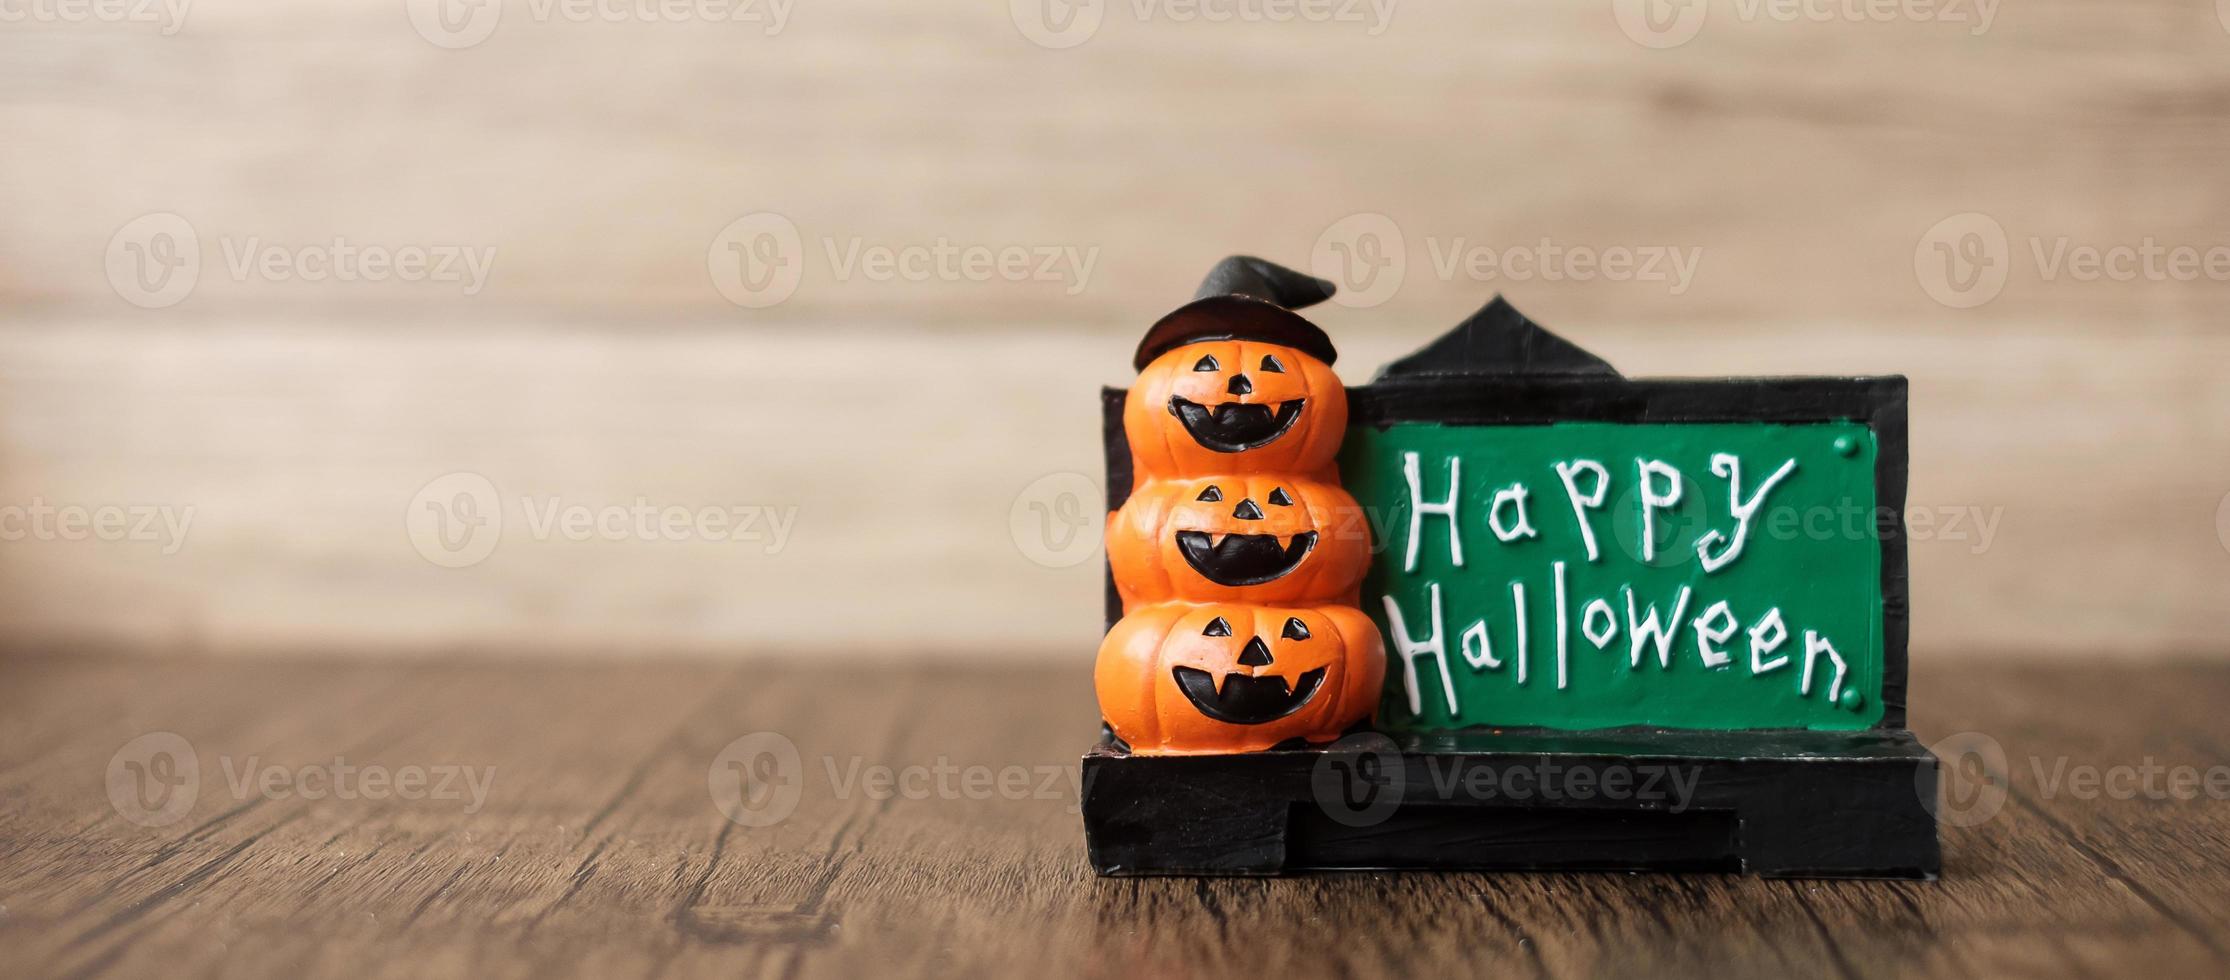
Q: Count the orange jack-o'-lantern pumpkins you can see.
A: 3